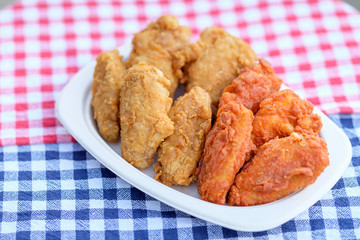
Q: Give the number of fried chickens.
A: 9